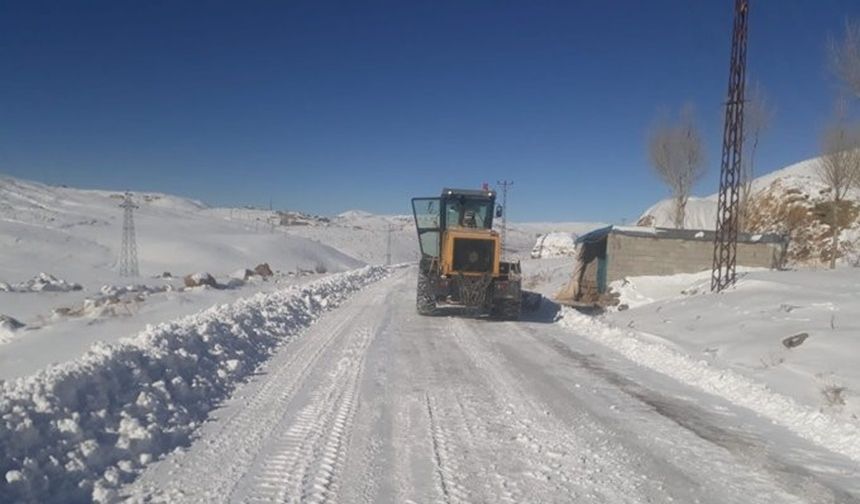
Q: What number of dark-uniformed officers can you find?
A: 0